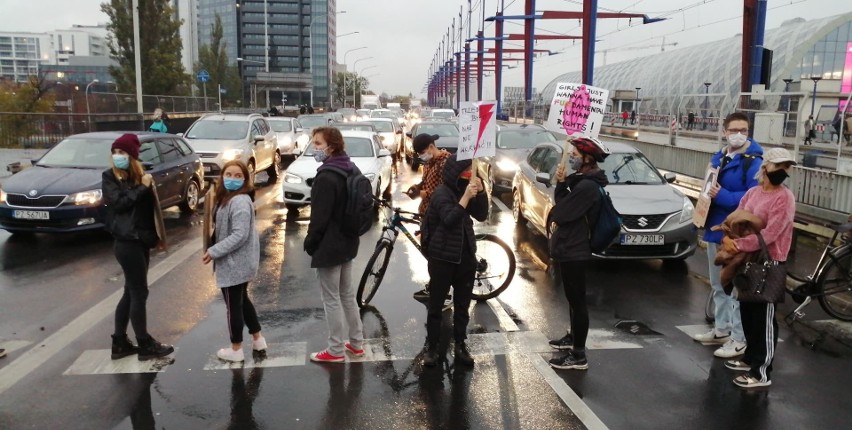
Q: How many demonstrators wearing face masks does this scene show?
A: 8